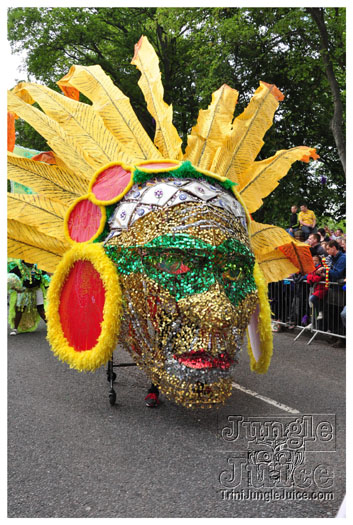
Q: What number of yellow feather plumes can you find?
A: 12